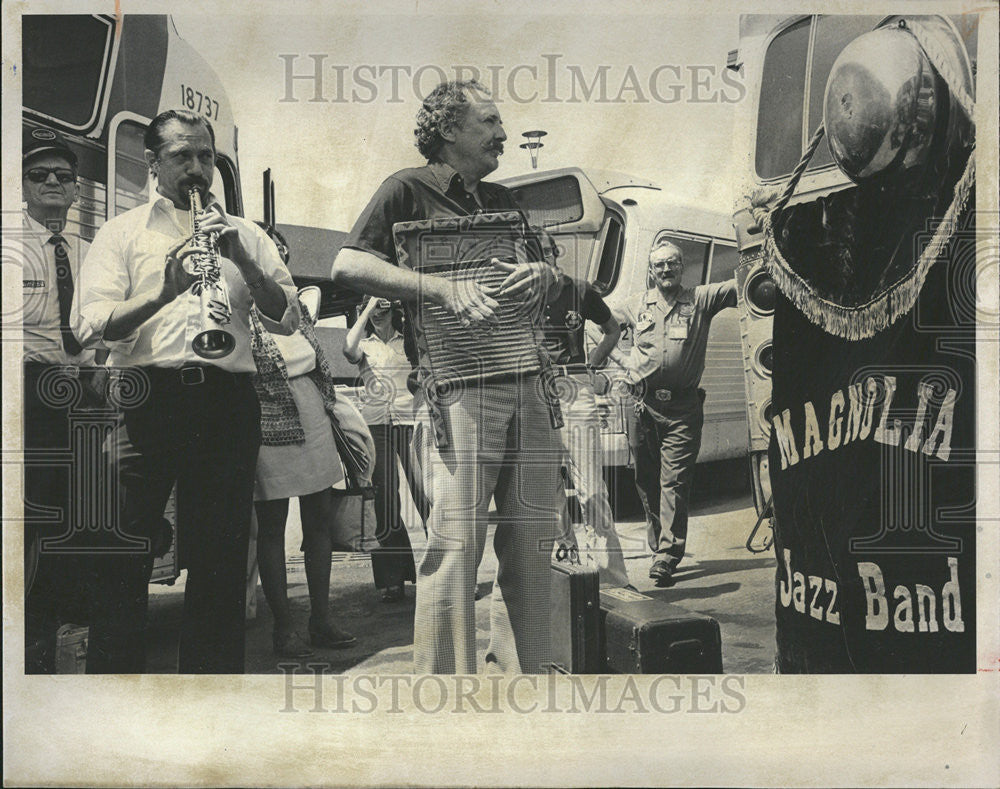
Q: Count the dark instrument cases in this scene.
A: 2